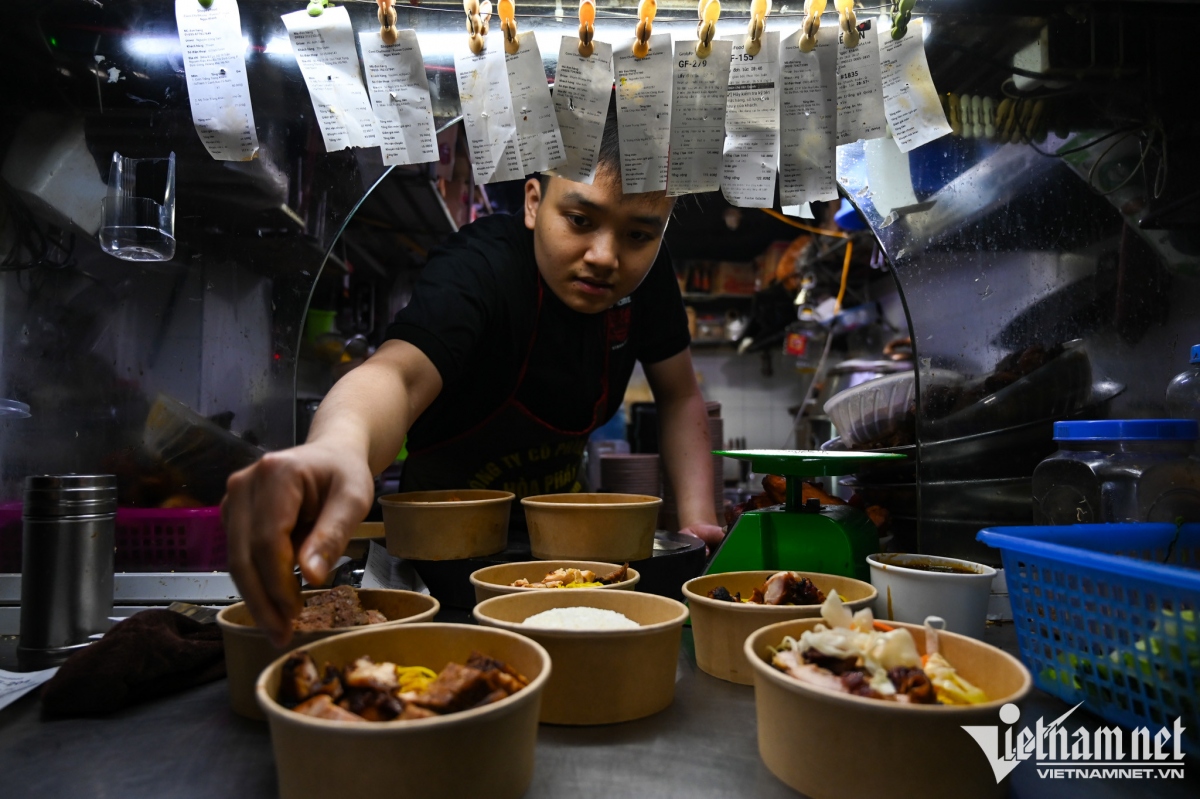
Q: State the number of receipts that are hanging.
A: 12